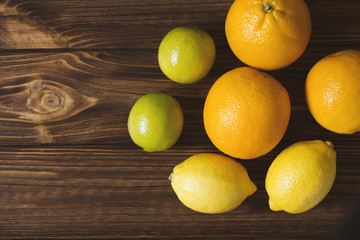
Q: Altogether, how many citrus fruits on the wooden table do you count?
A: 7